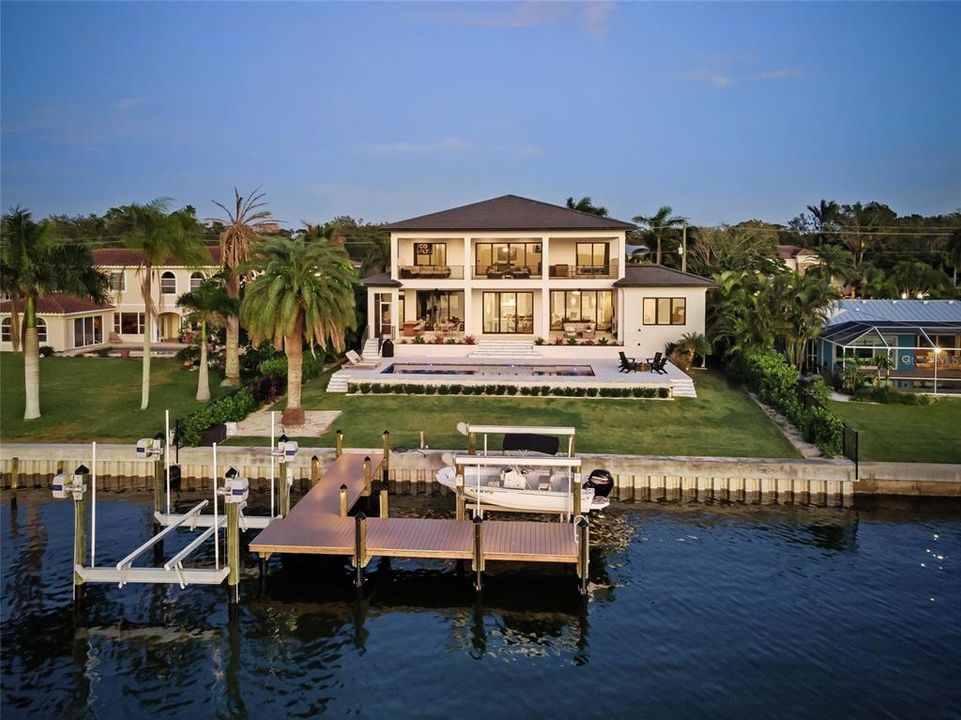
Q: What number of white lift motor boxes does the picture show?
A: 4